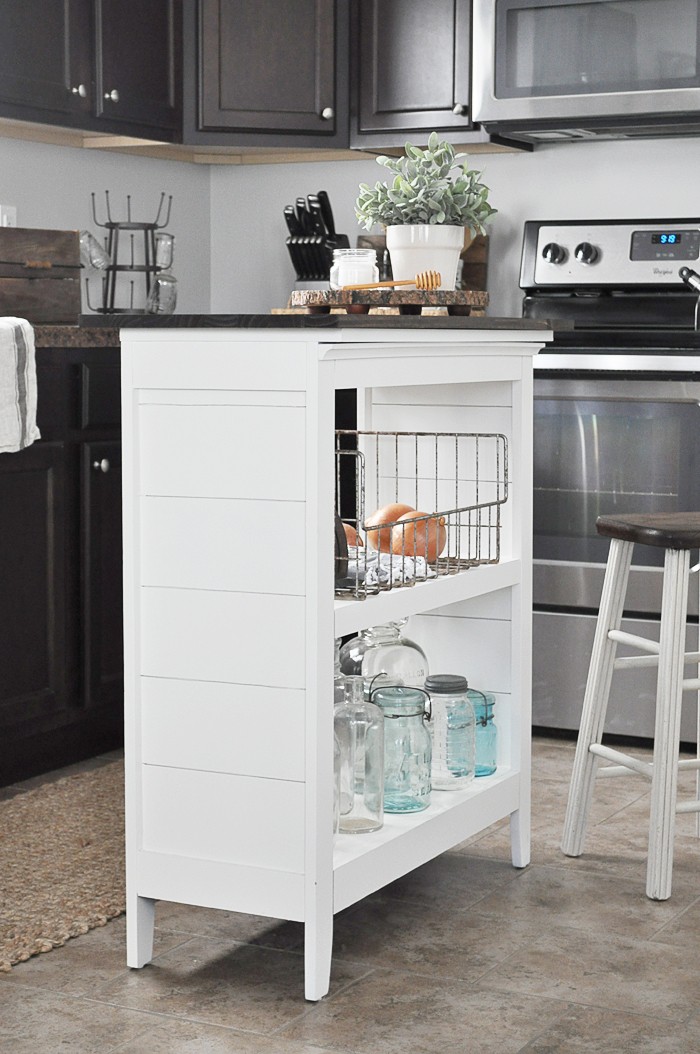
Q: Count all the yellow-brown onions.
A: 3